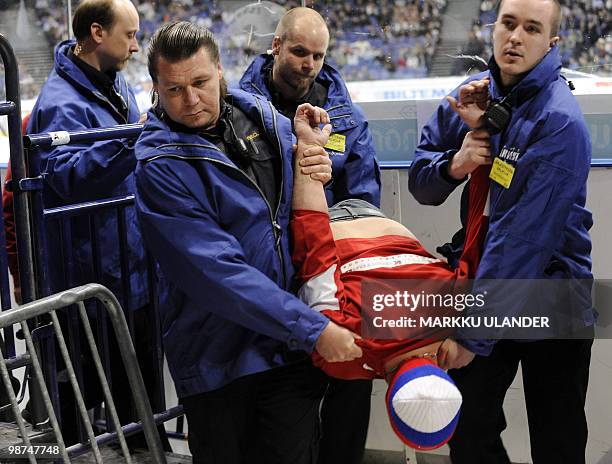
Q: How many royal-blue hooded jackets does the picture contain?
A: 4